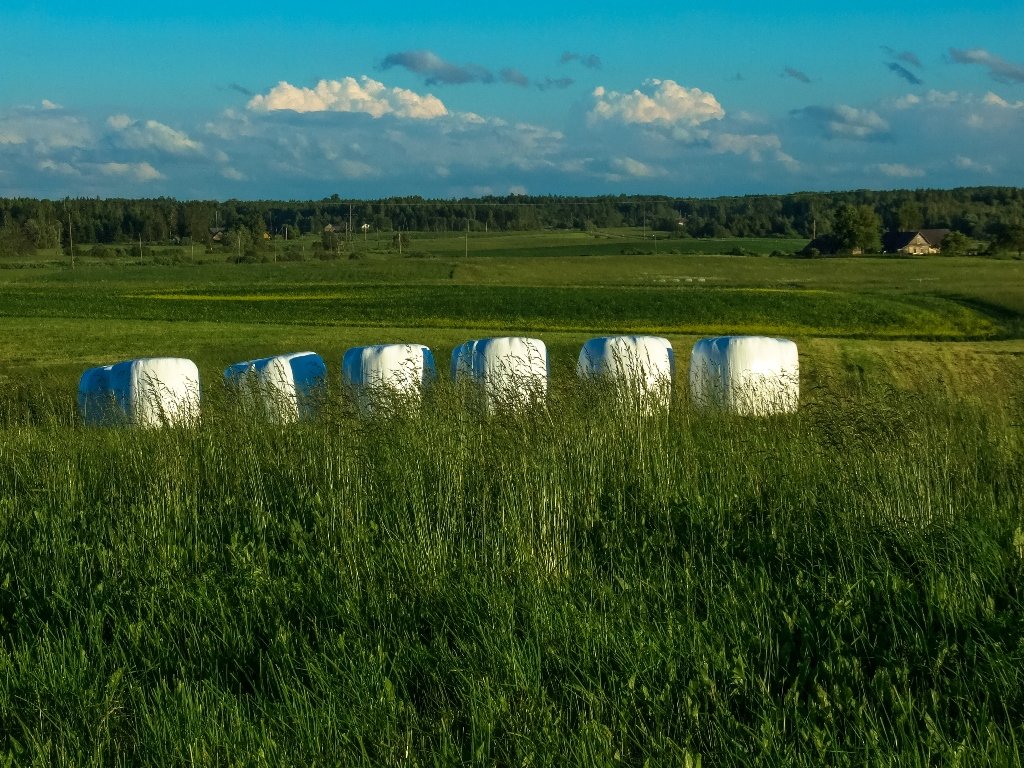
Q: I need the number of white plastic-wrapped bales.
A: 6